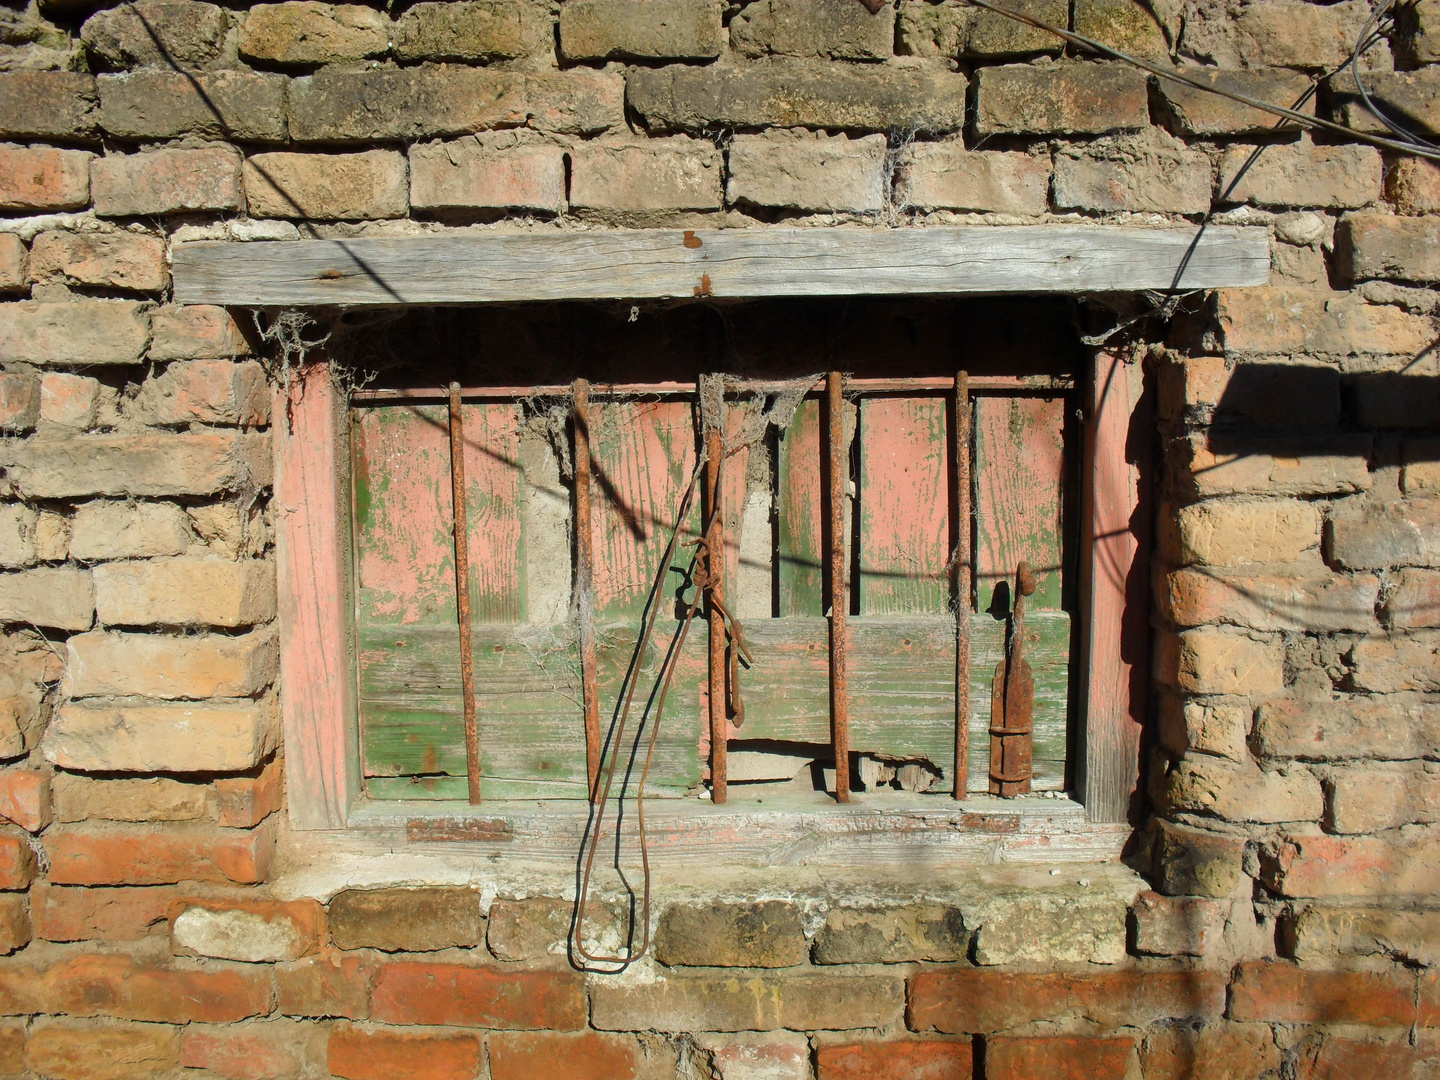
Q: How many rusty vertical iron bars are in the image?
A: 5